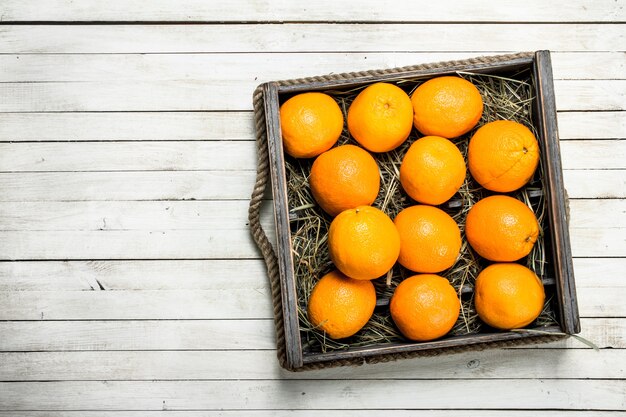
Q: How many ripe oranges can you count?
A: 12